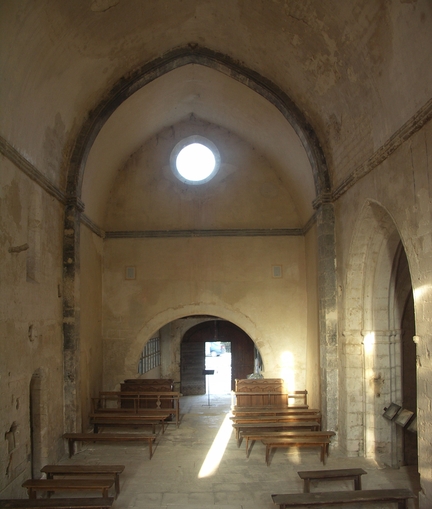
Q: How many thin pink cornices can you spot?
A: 0